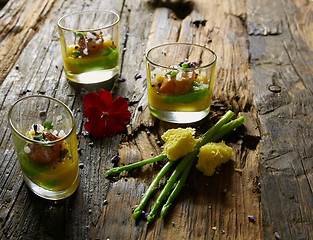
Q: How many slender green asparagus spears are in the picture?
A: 4